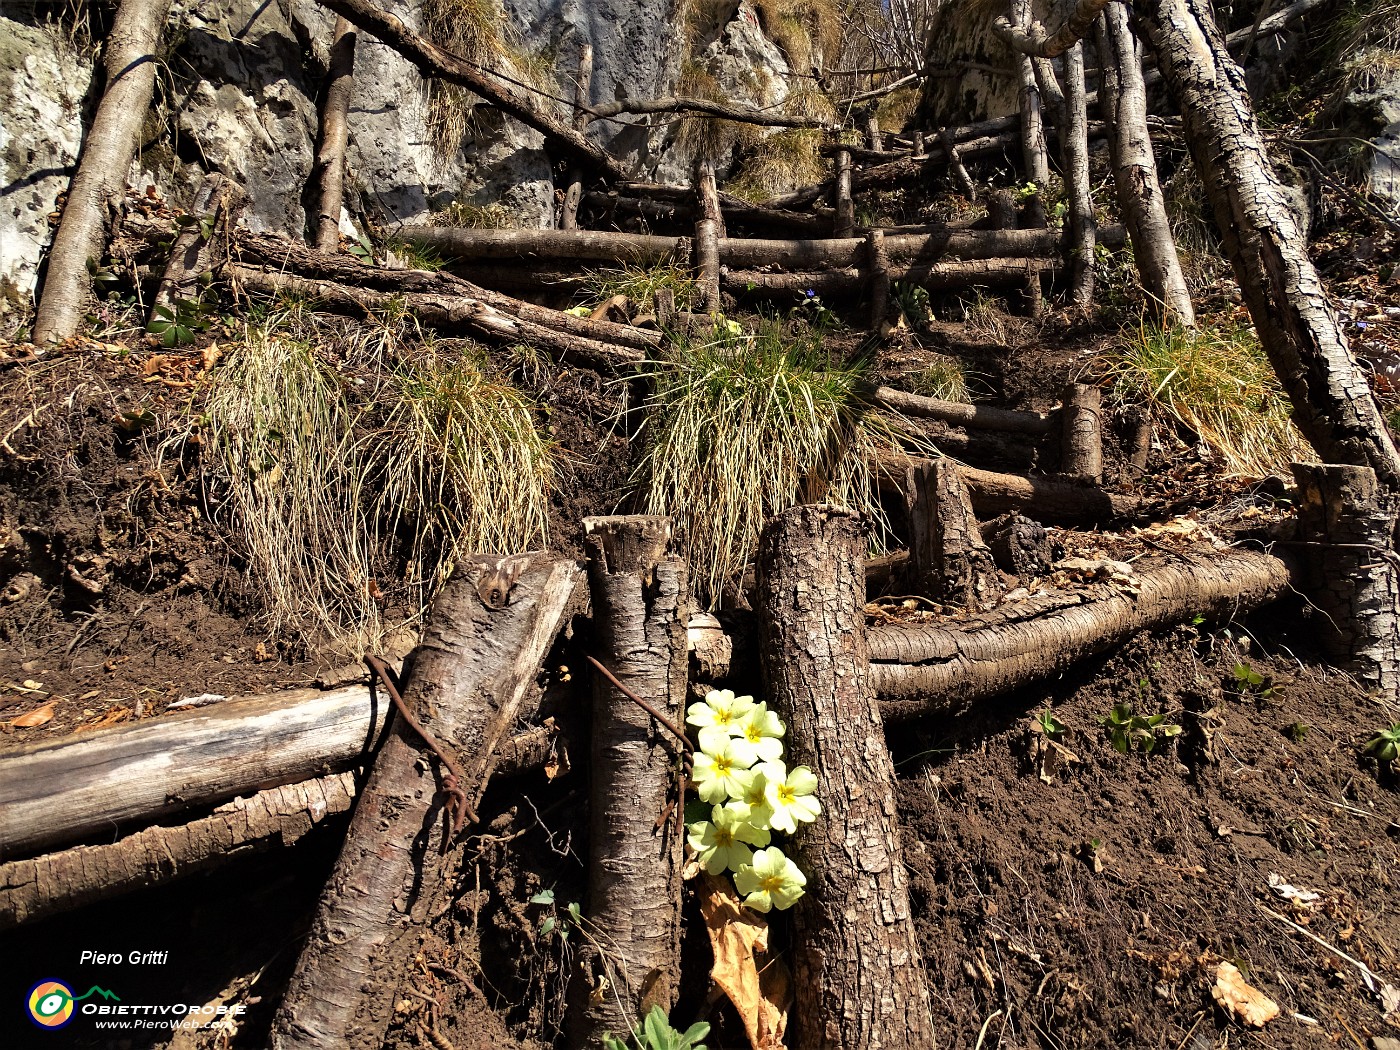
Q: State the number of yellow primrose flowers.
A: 7